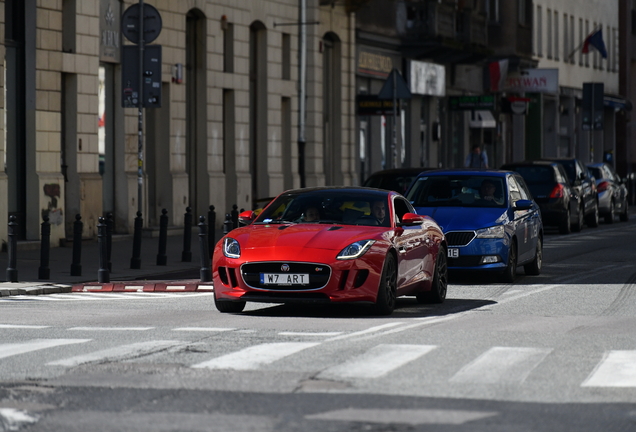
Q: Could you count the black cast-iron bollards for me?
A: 13